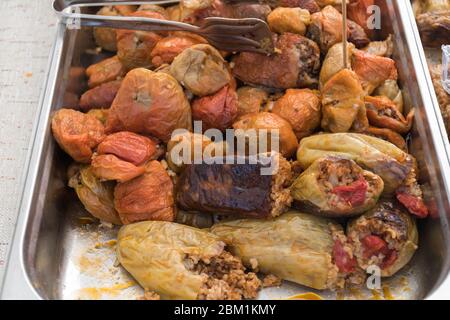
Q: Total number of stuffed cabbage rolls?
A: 0